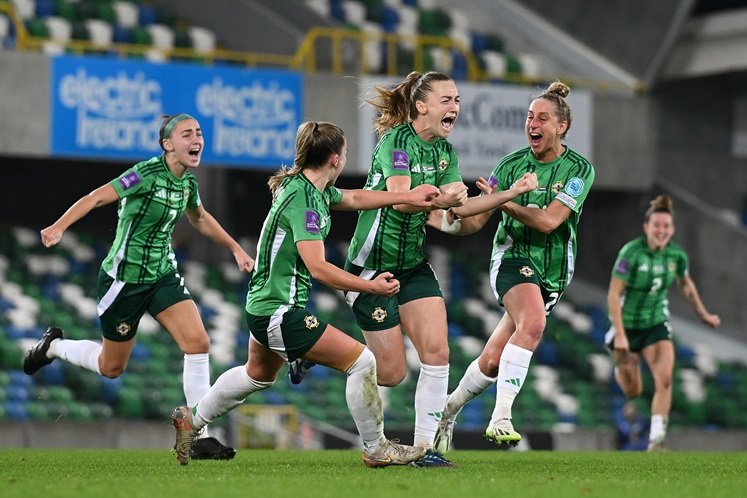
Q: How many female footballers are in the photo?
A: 5